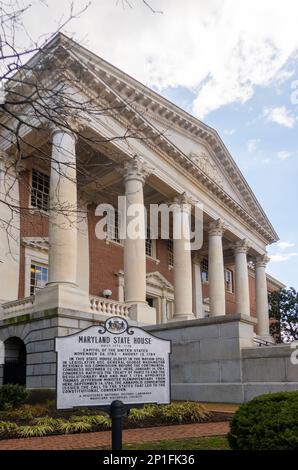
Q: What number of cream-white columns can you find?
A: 6